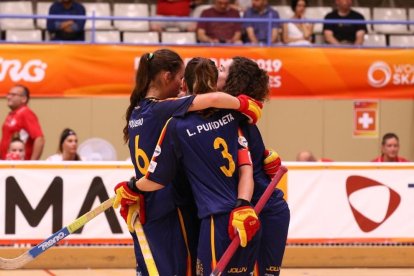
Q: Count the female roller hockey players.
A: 3